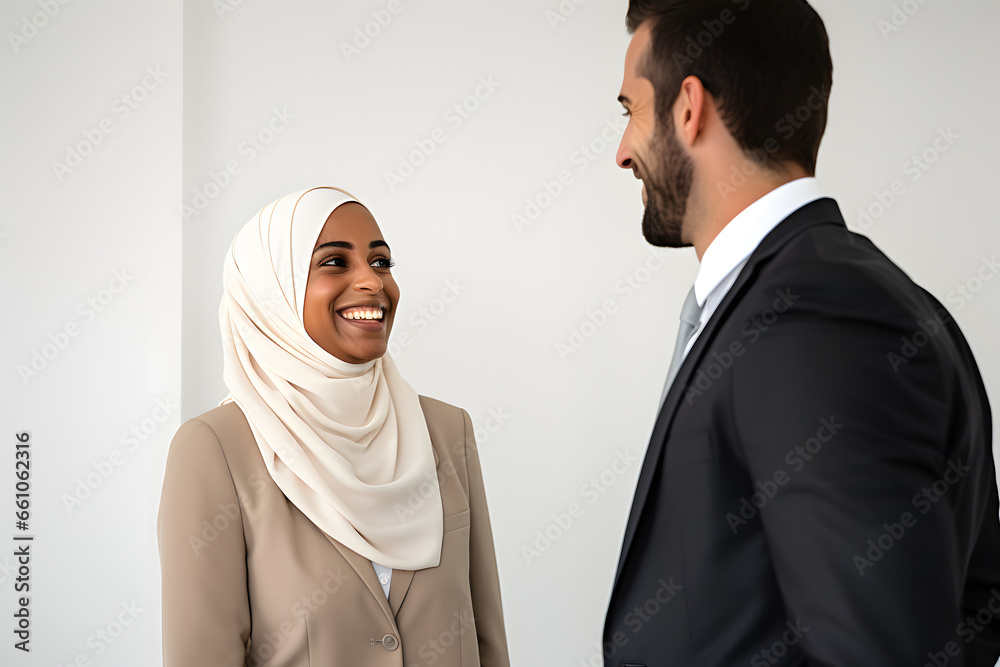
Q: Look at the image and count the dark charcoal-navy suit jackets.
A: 1